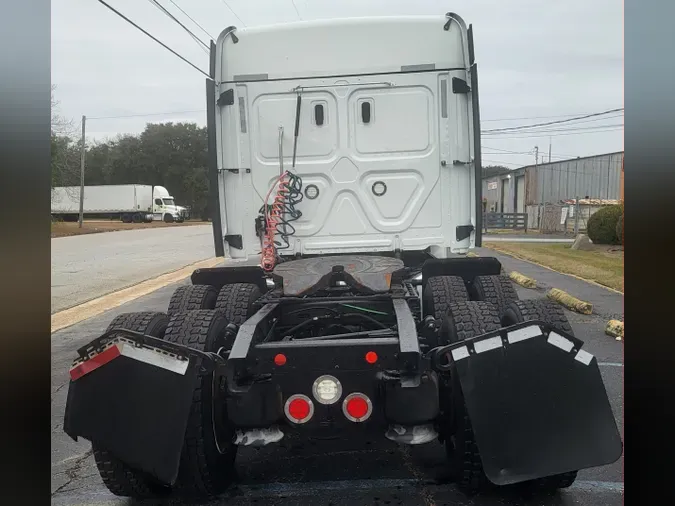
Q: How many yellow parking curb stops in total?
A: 3